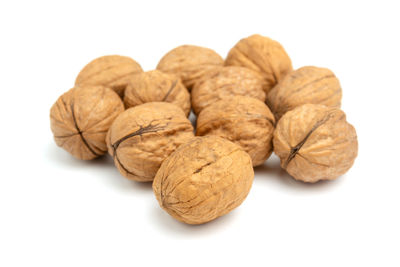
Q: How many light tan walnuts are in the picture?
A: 11